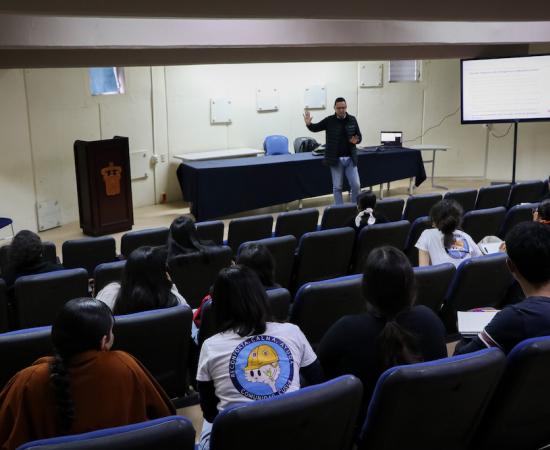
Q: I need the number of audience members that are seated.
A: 11